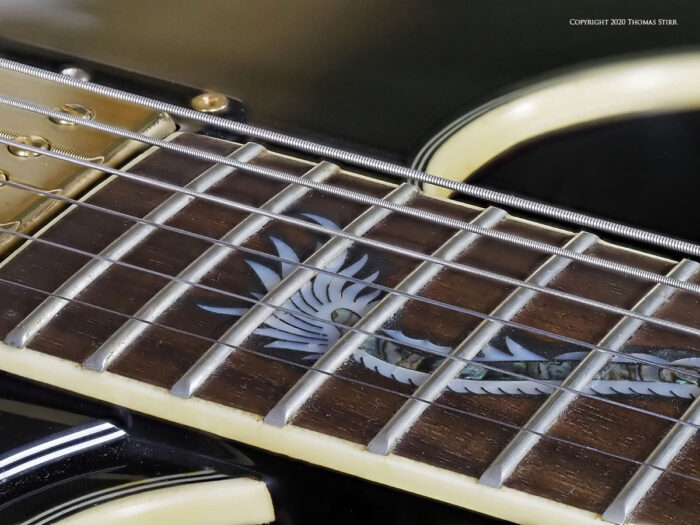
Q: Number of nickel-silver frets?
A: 7